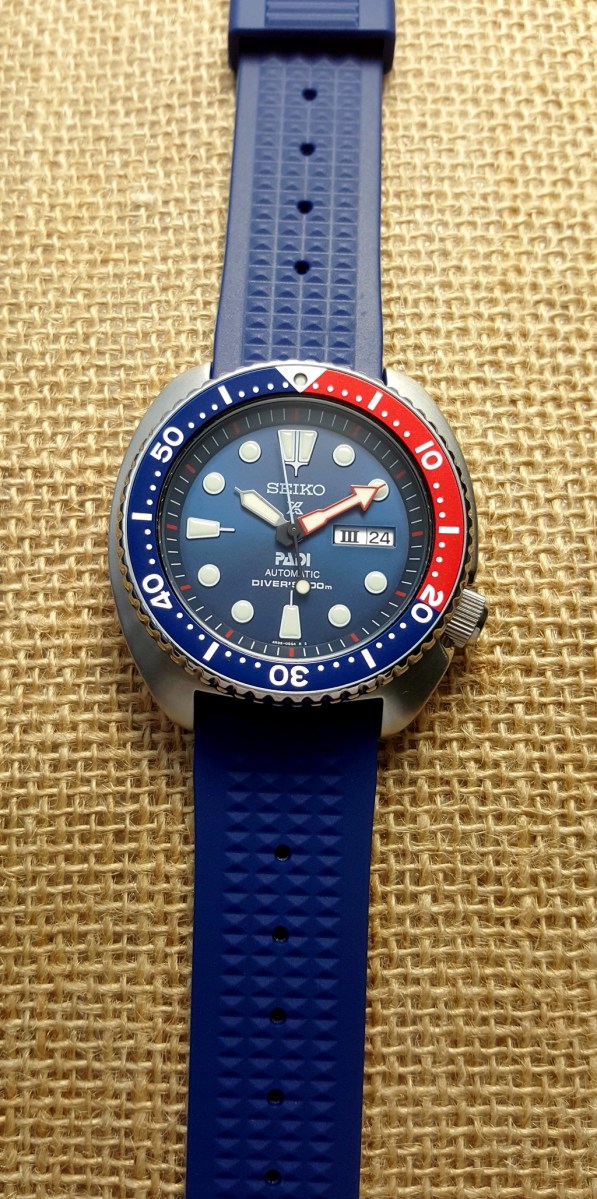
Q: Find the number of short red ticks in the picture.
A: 12